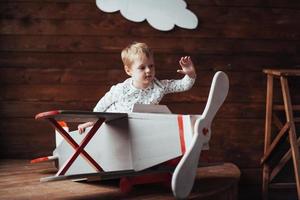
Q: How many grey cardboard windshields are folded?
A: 1